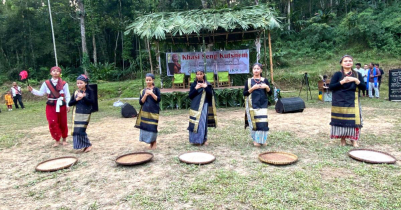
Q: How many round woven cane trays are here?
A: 5